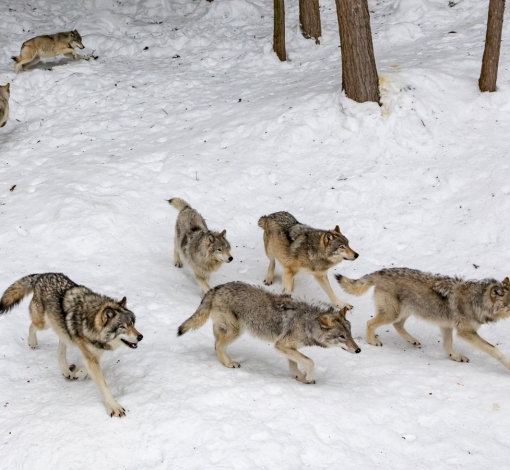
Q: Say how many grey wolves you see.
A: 7